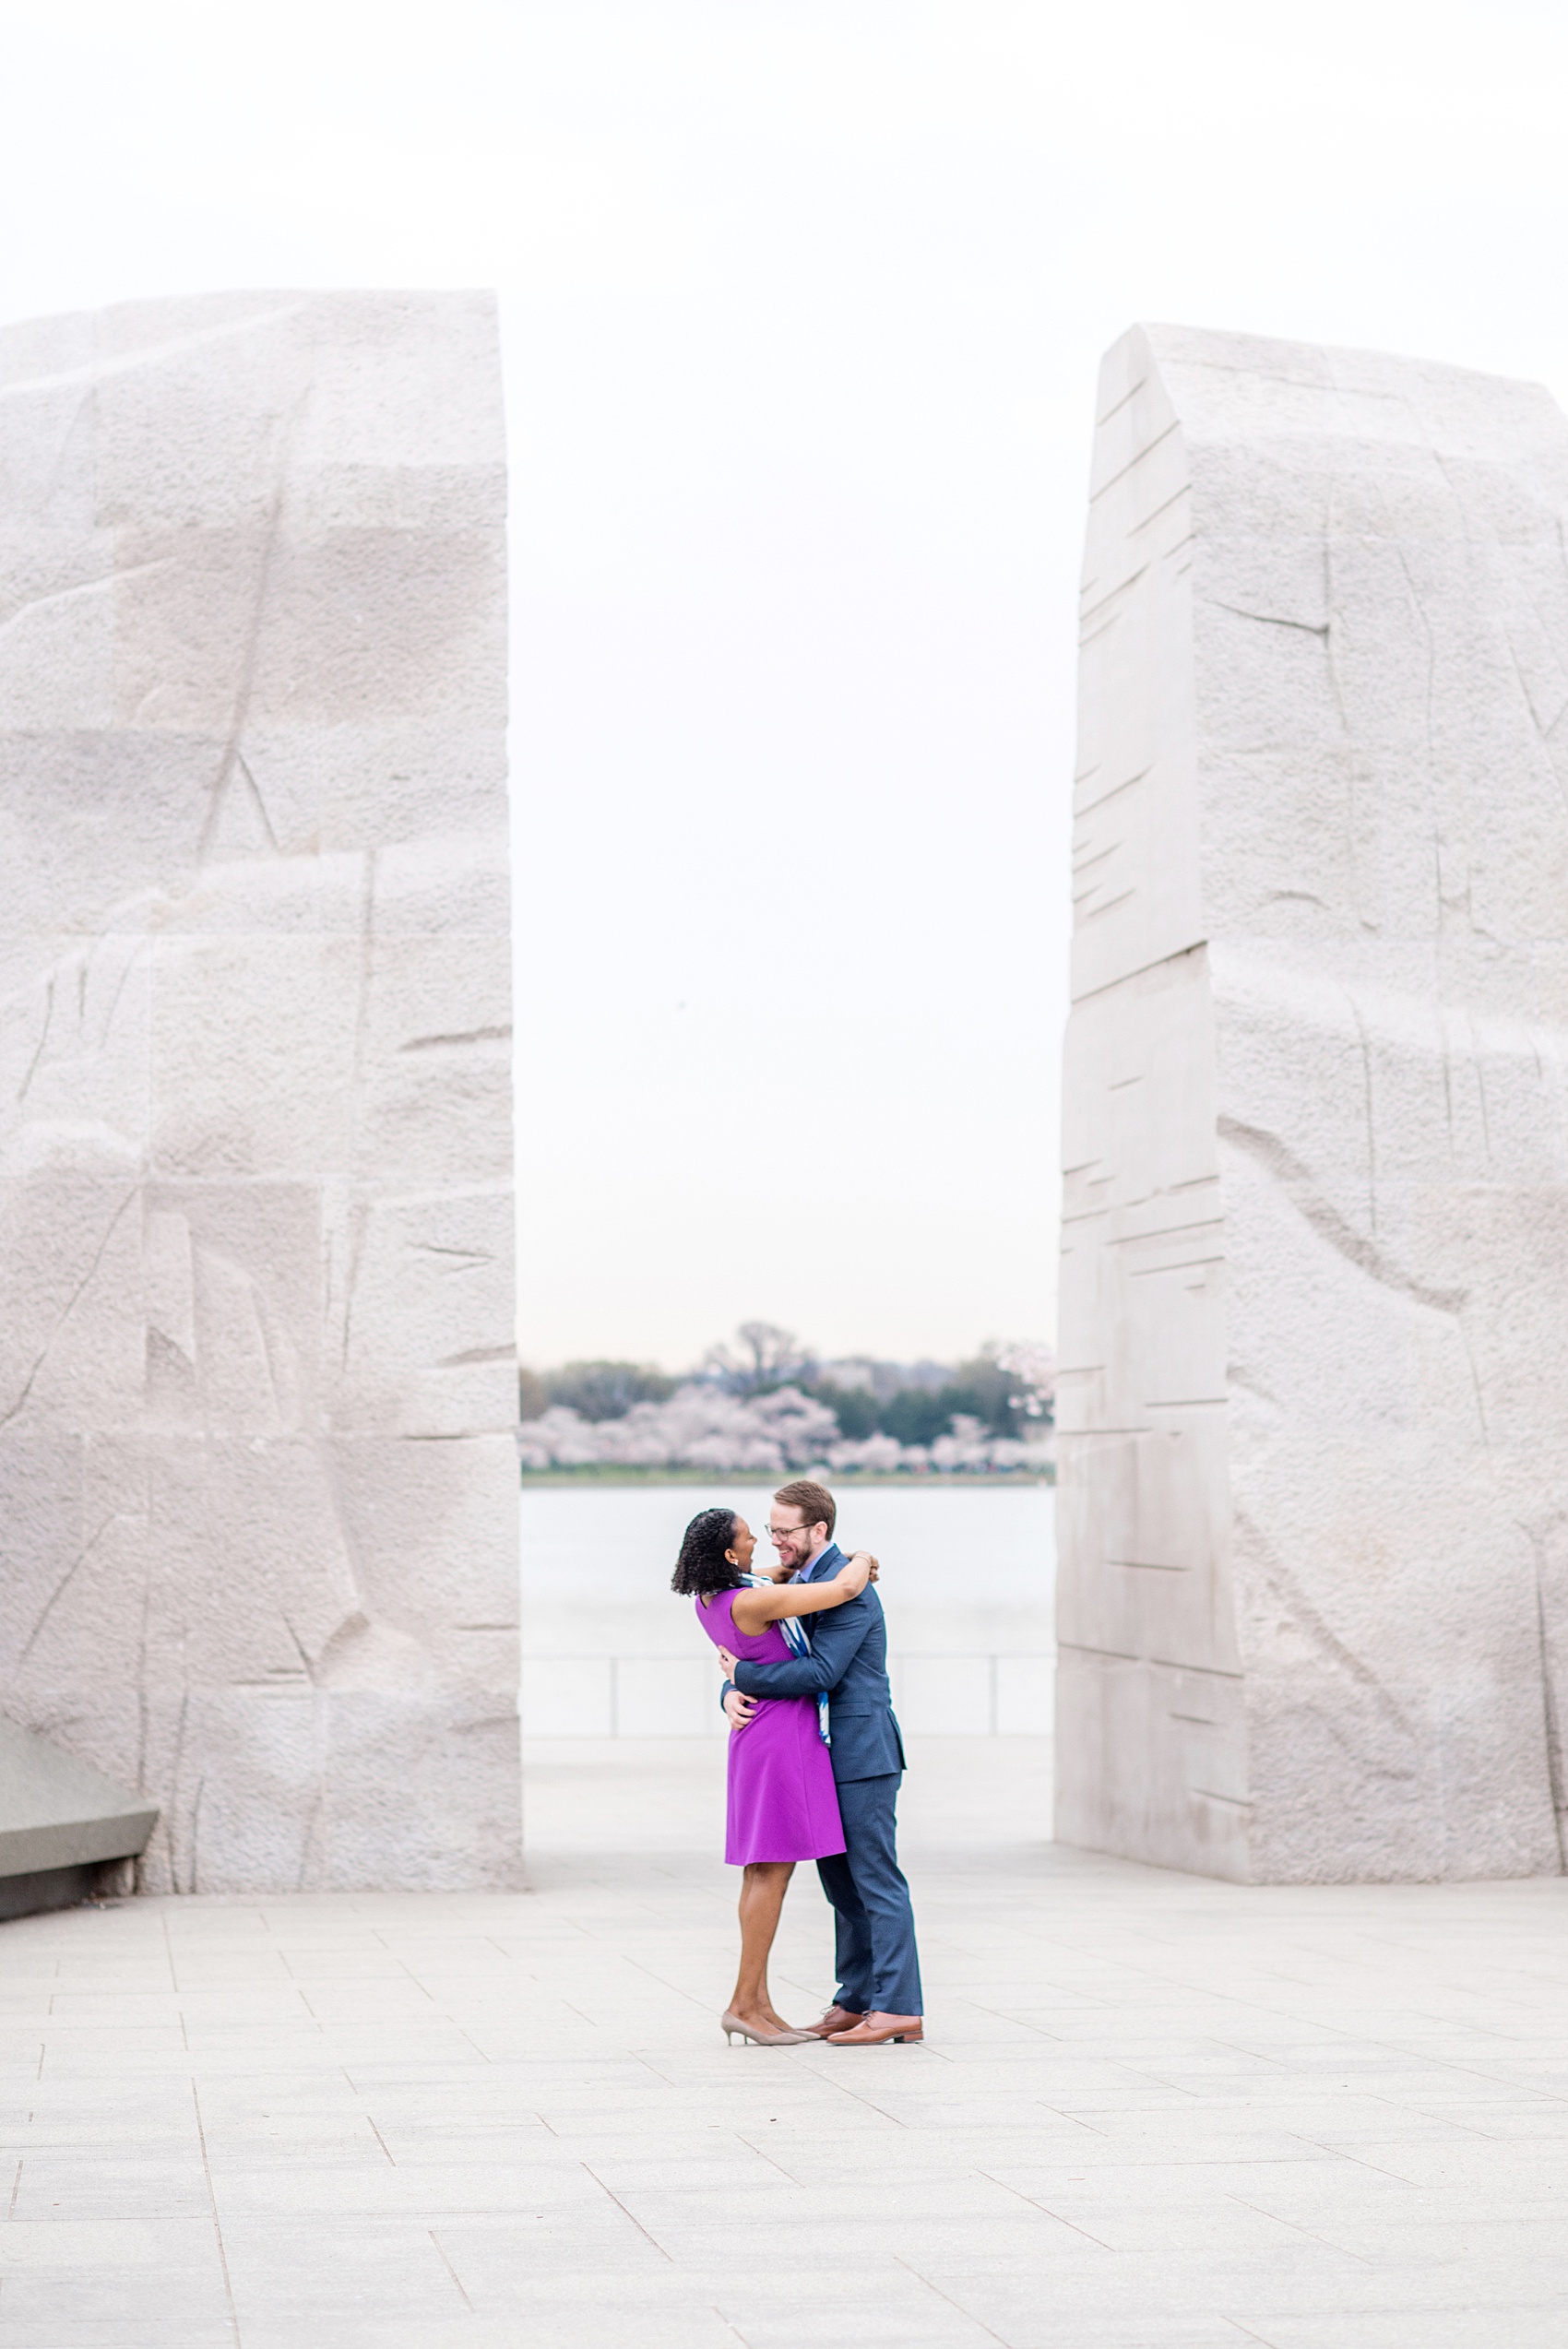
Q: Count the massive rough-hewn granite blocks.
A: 2